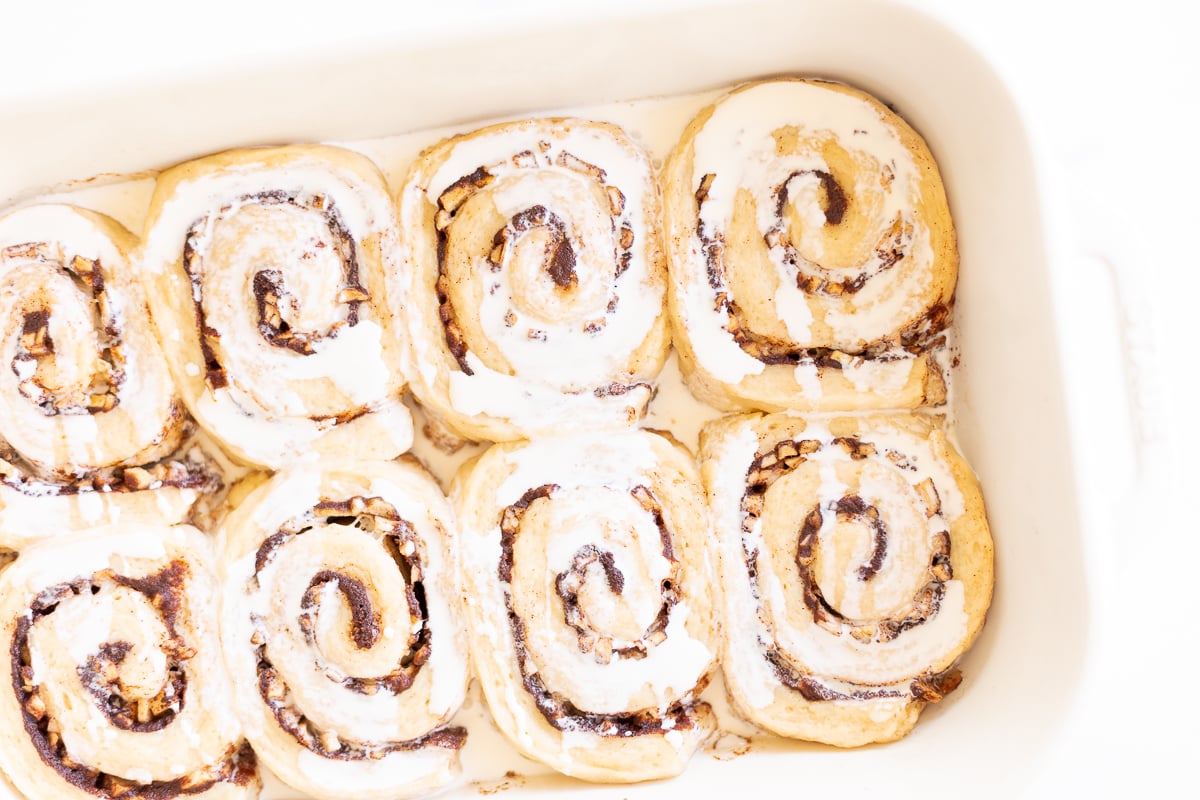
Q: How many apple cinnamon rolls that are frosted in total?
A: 8